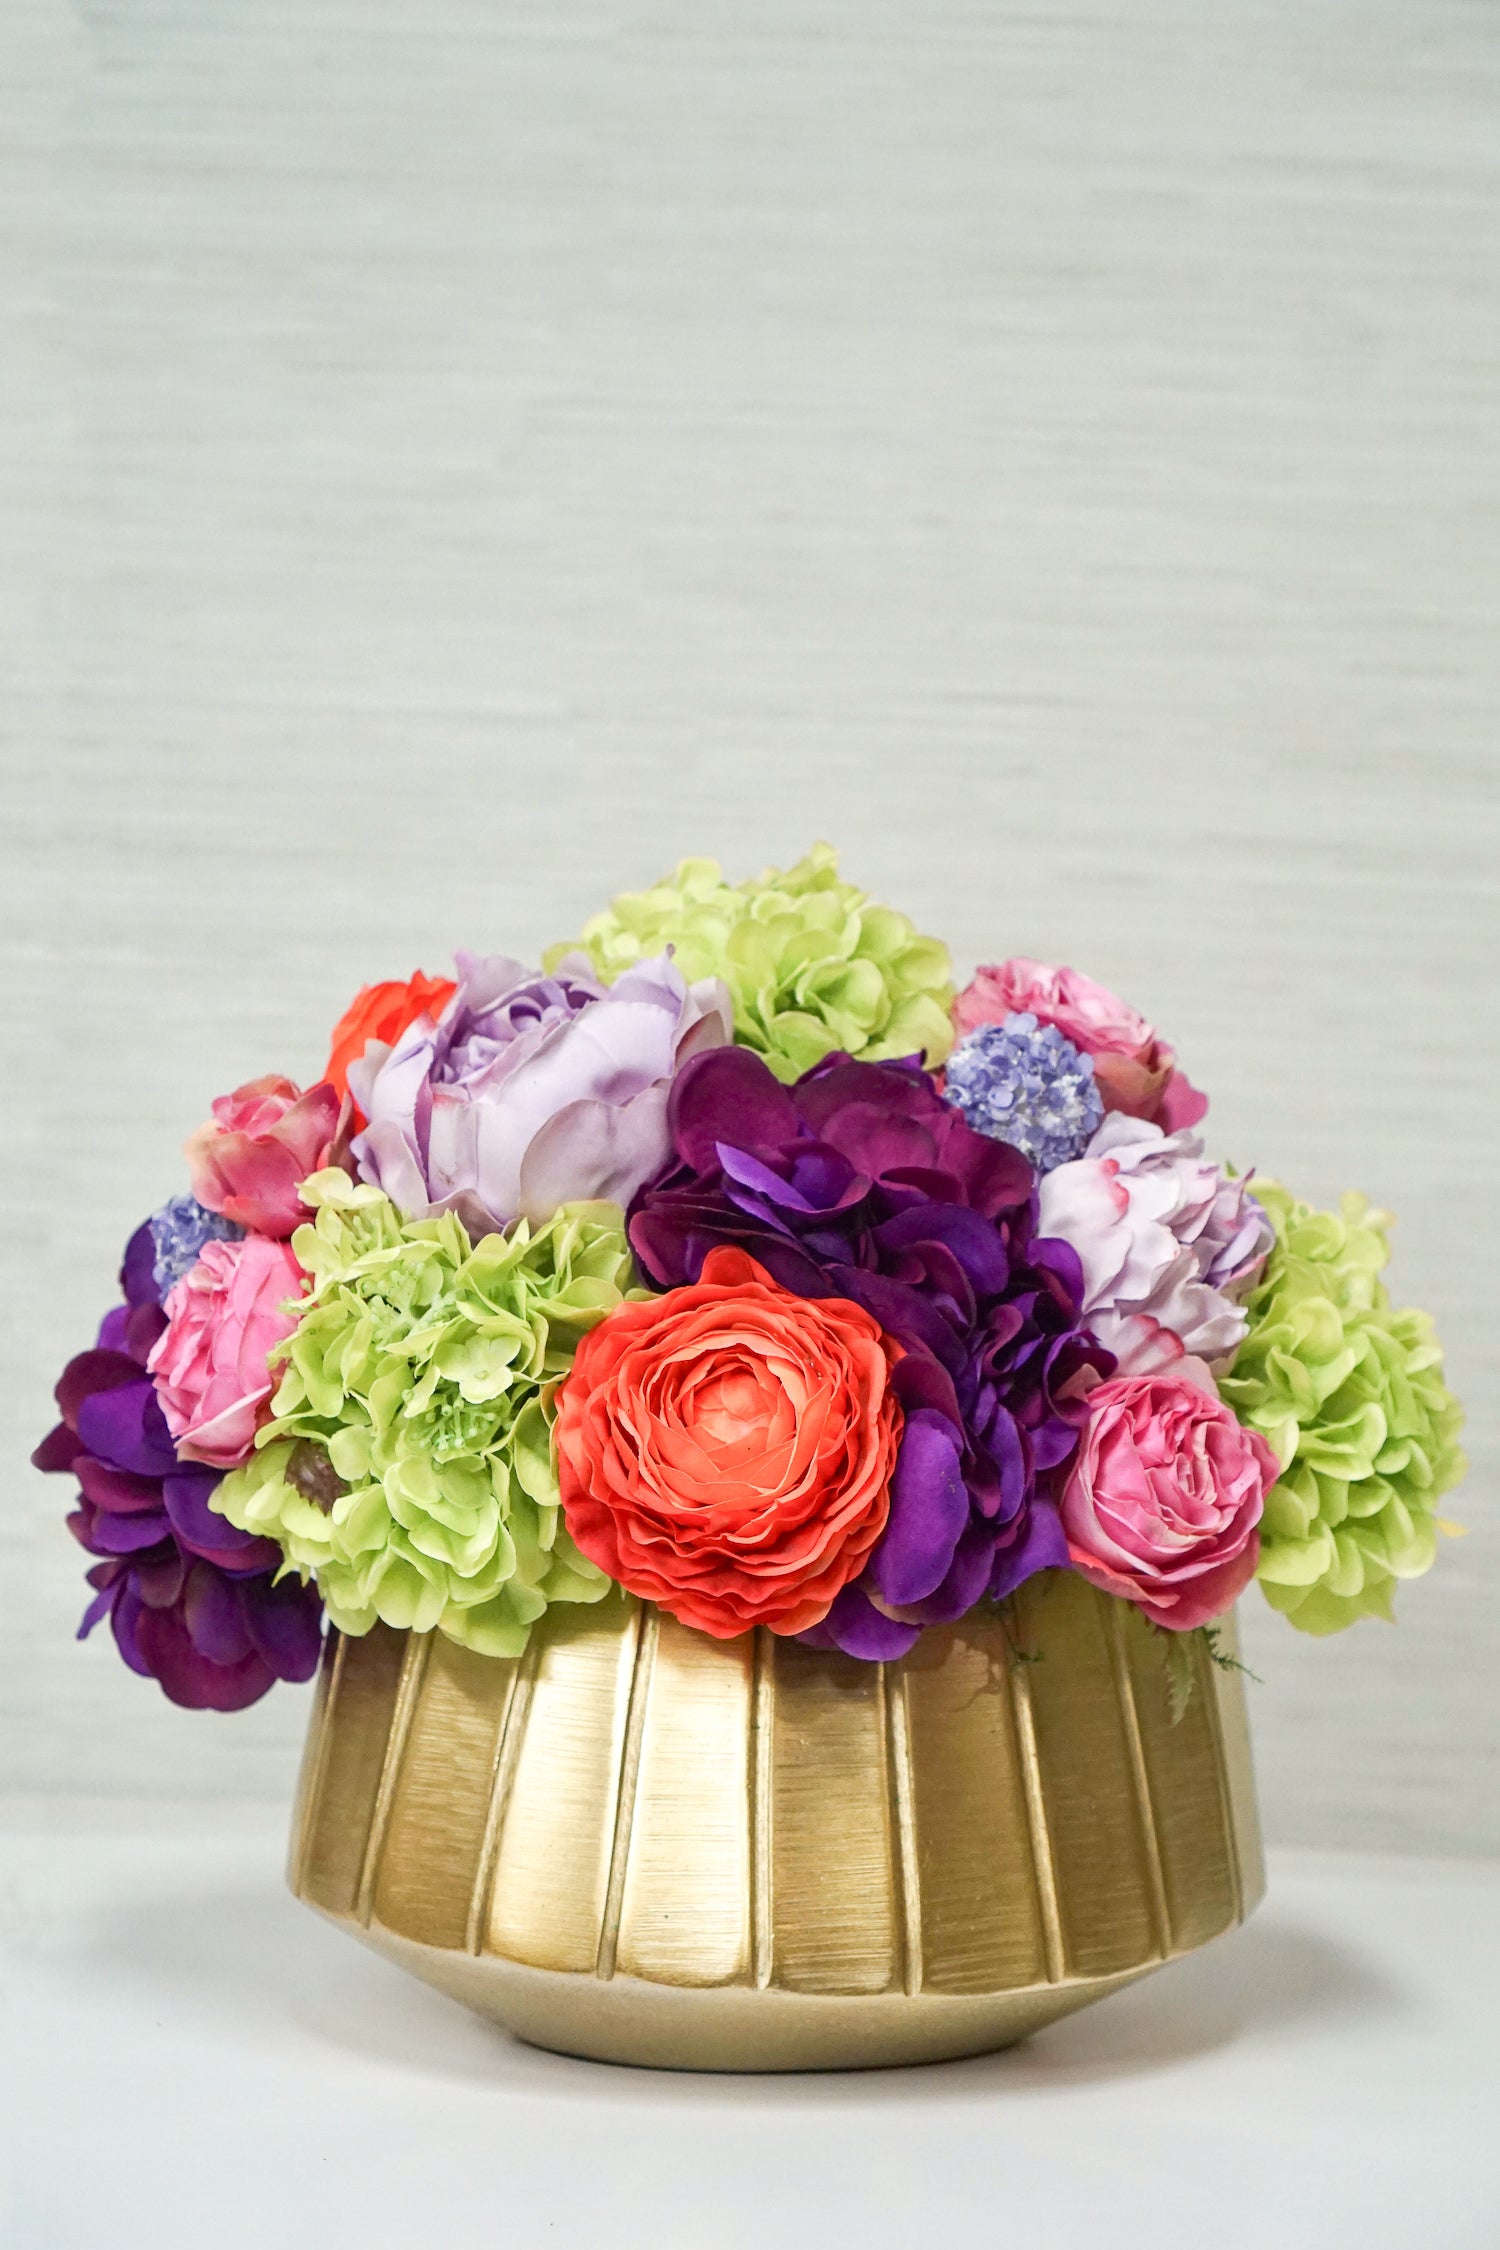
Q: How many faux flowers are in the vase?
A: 15